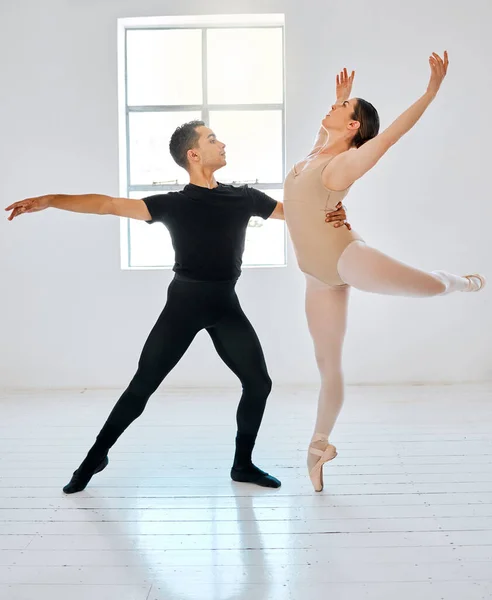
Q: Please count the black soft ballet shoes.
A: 2